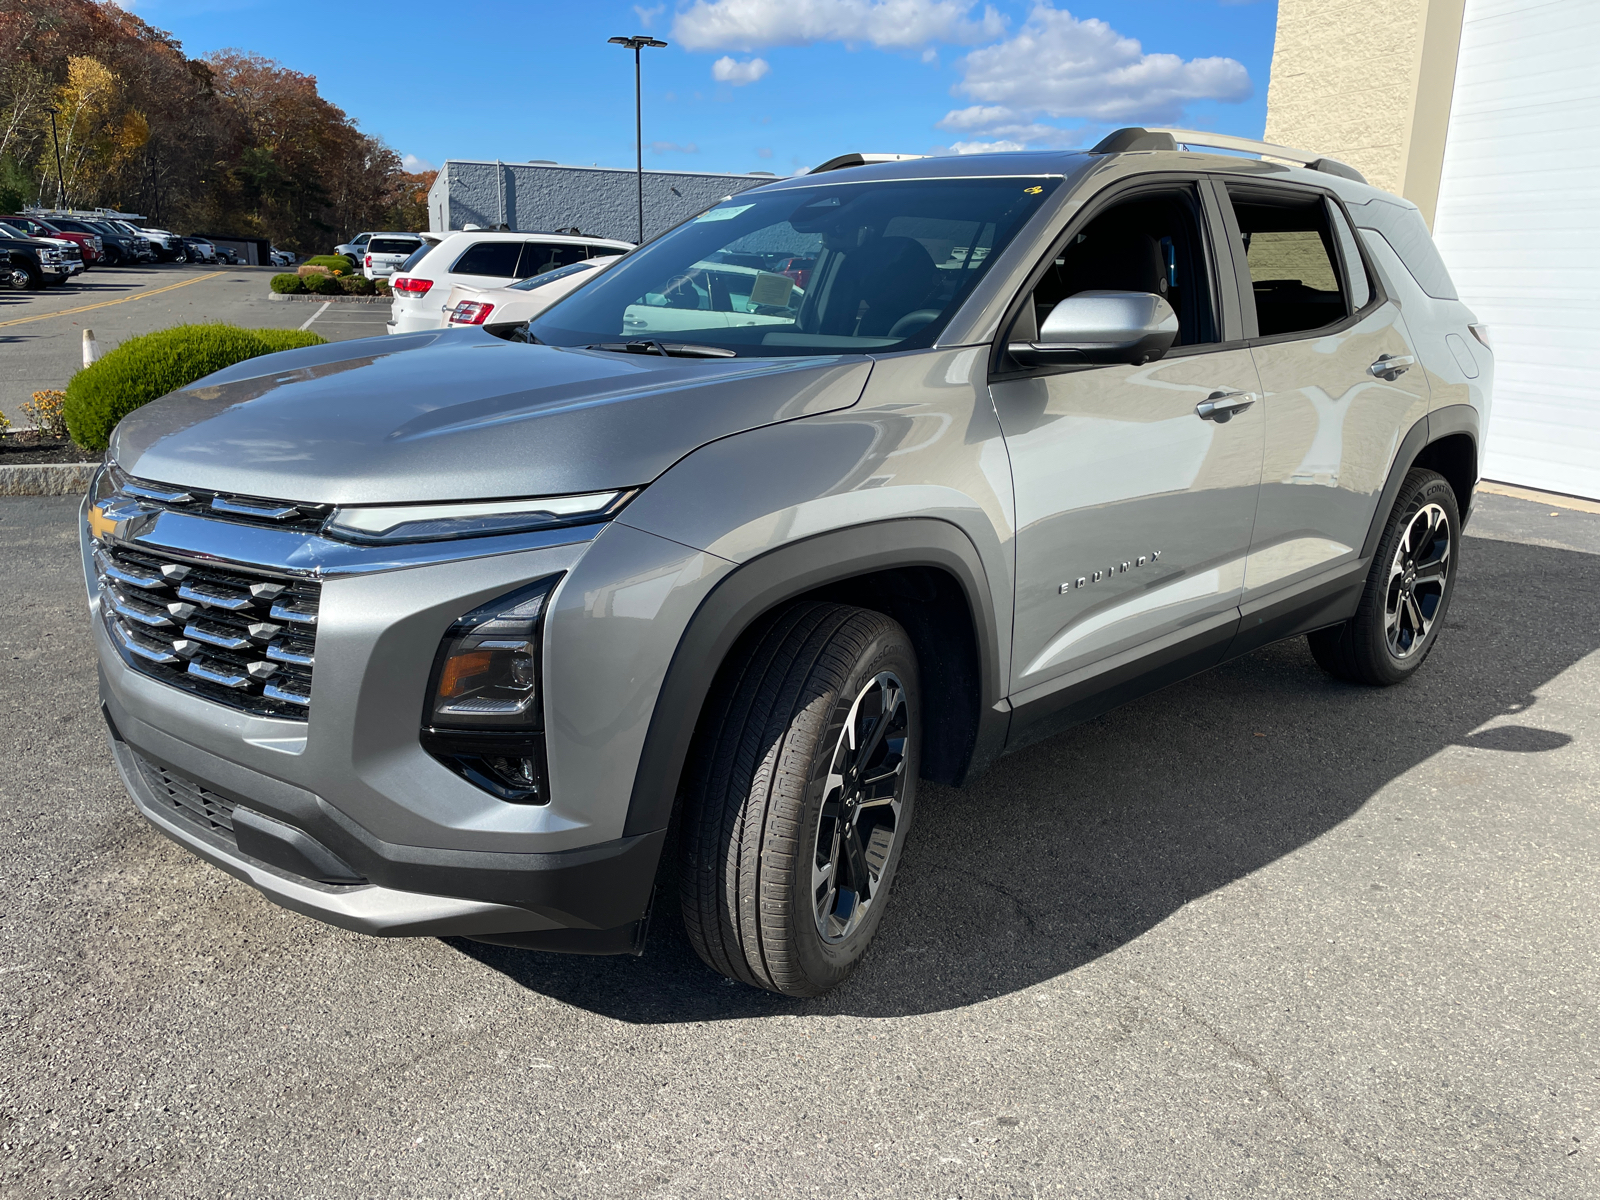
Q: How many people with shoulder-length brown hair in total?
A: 0